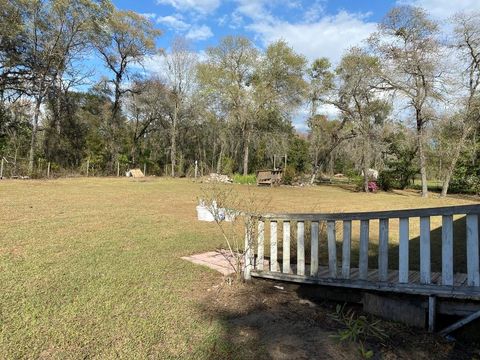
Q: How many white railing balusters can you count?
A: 13